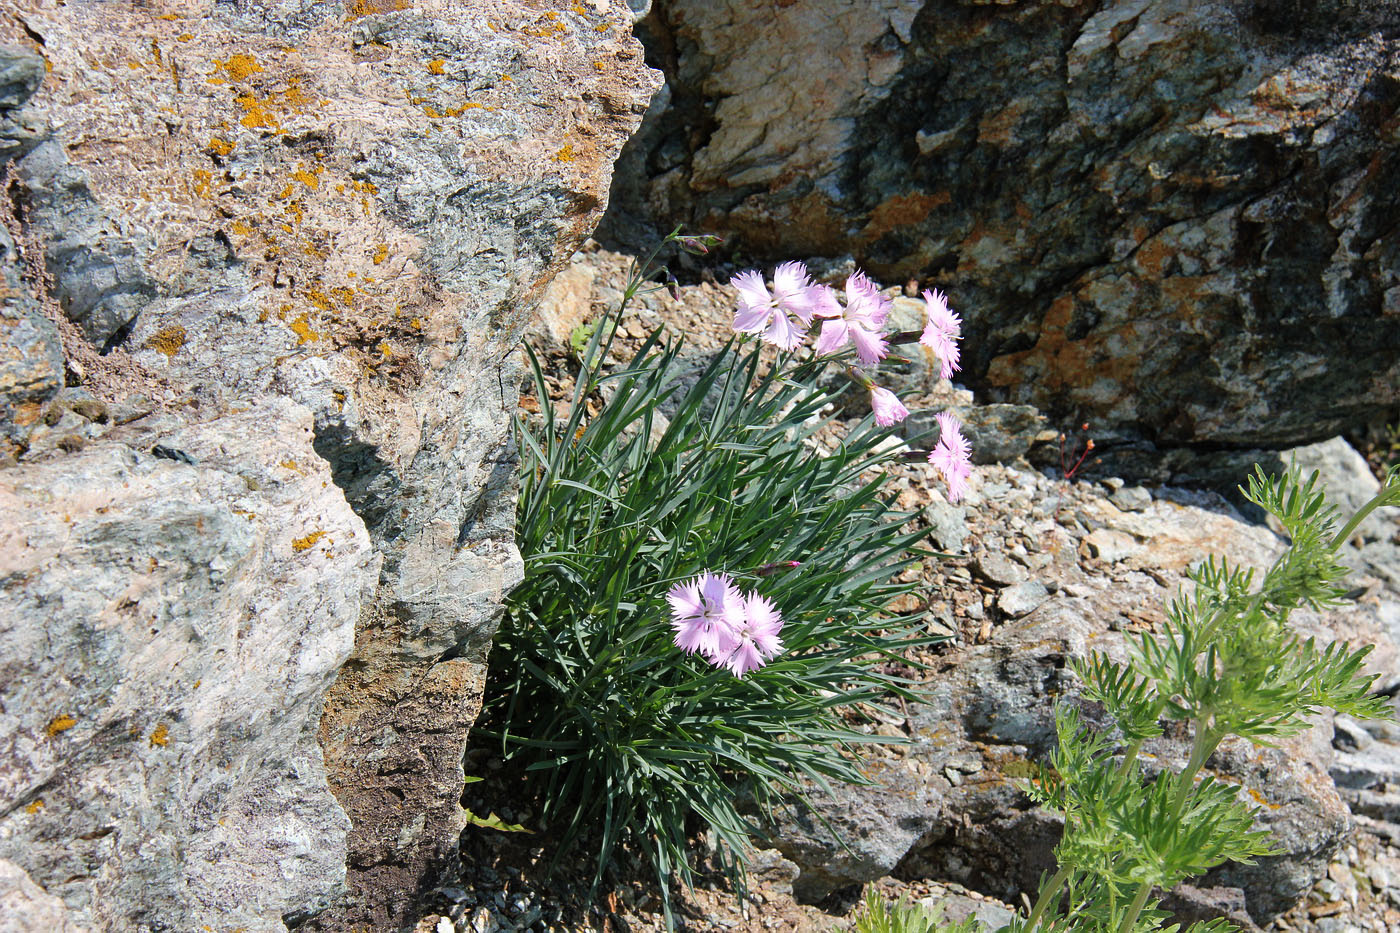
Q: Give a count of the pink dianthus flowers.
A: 7